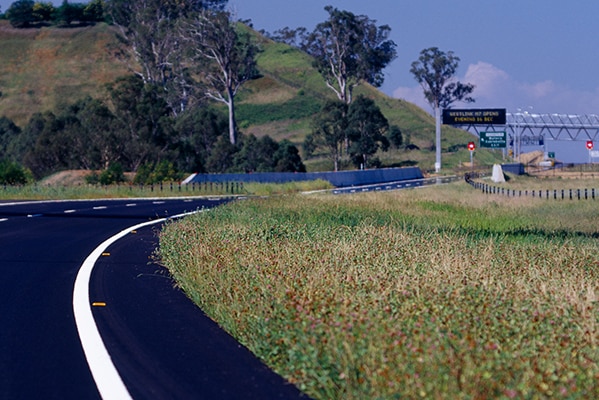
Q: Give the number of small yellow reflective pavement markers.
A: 3